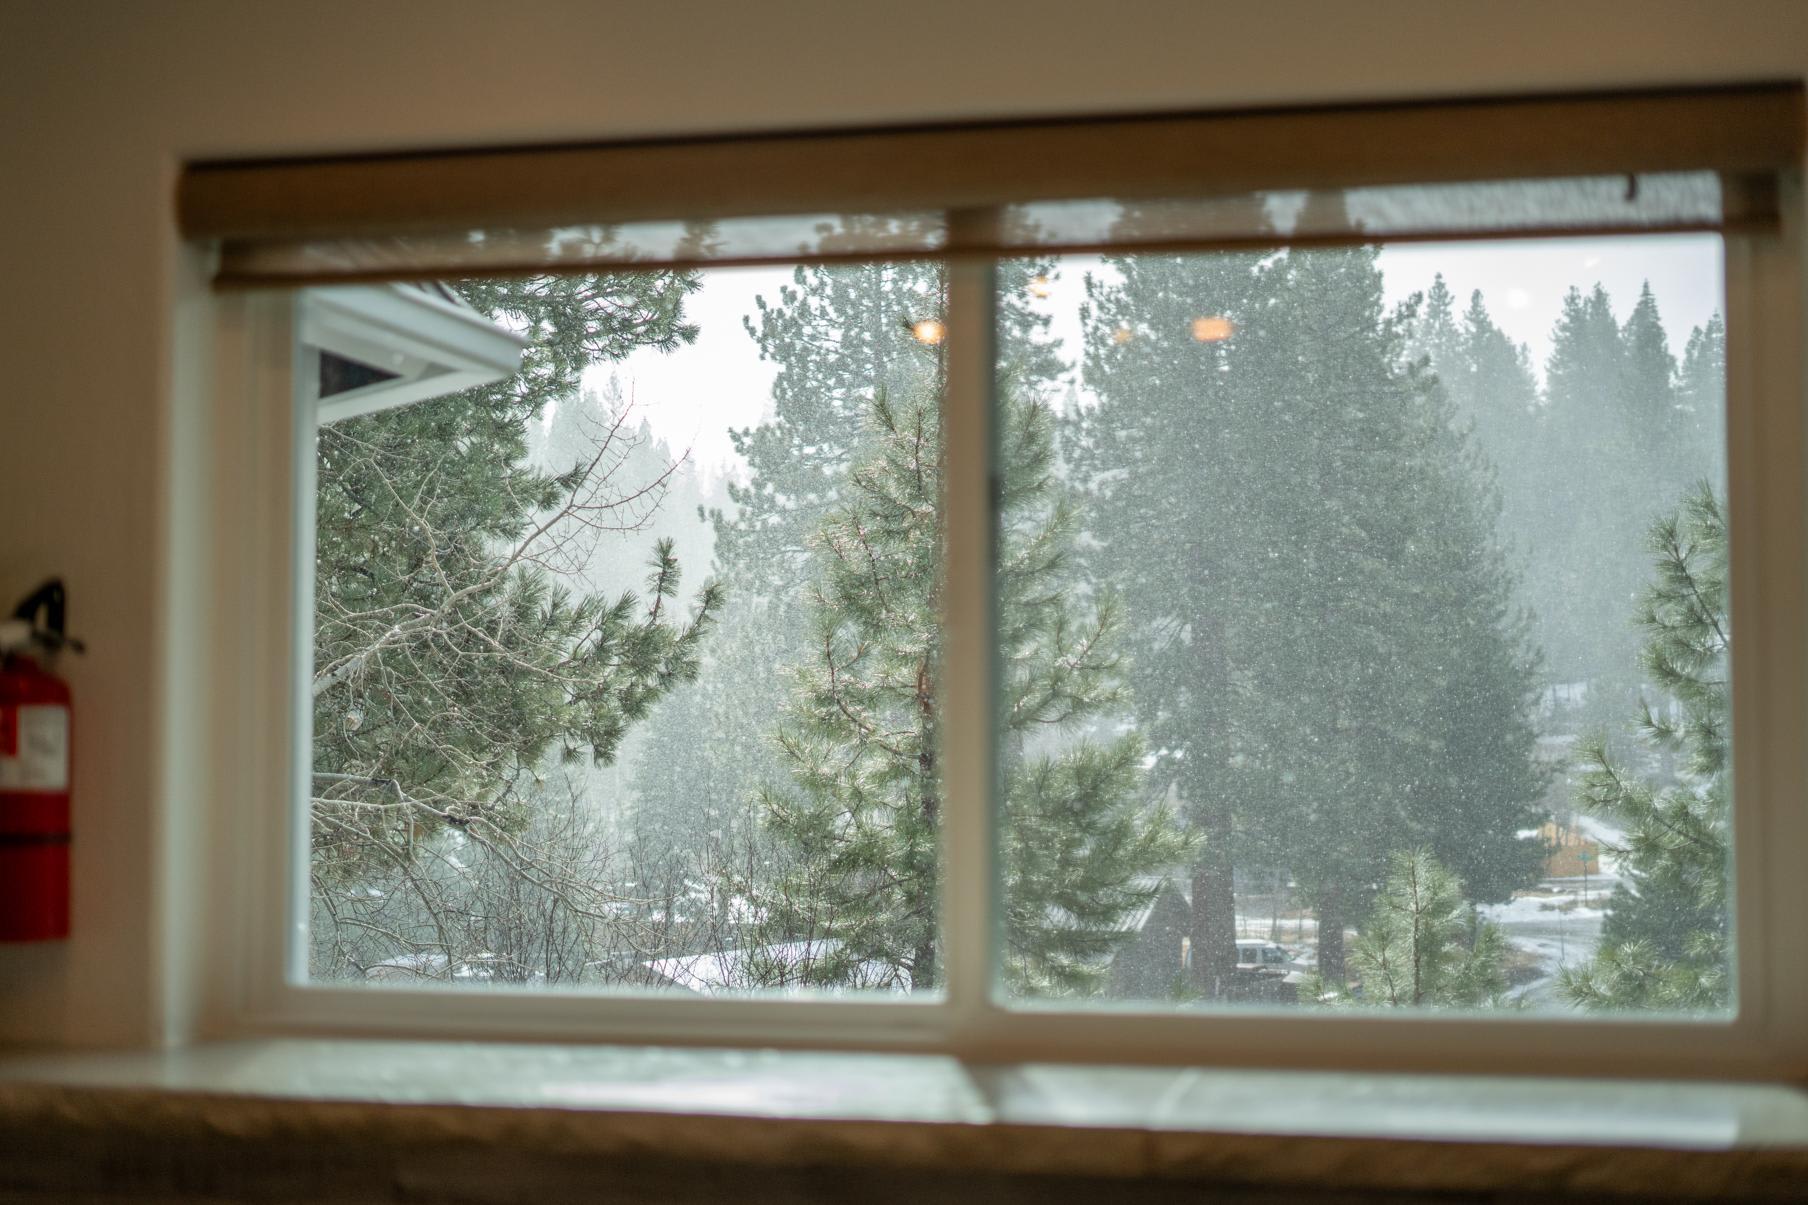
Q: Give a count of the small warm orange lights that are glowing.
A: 4